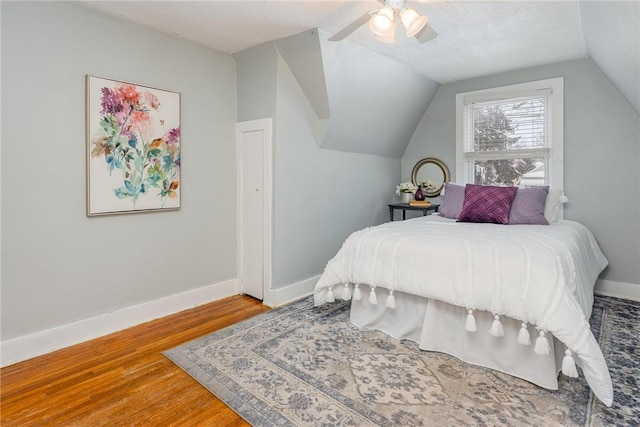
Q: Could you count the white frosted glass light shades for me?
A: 3